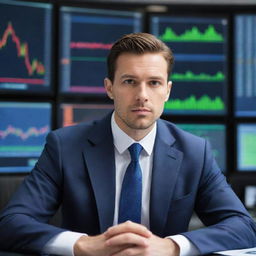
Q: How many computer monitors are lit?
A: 8